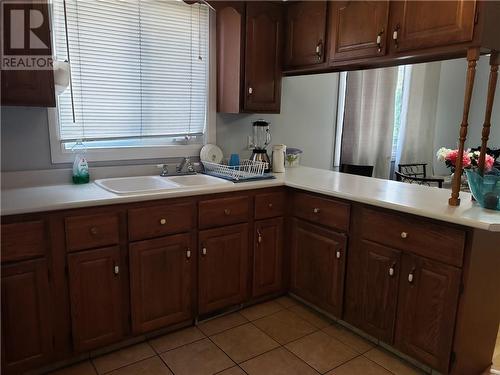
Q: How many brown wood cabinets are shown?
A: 13